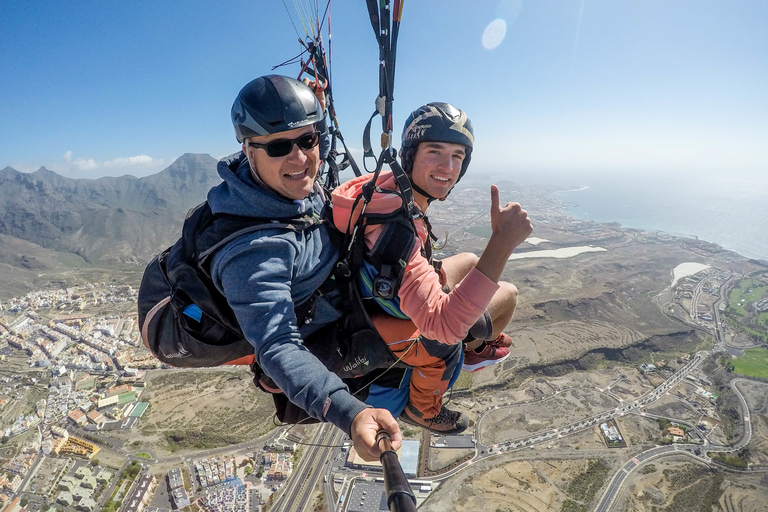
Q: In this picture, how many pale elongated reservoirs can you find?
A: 3